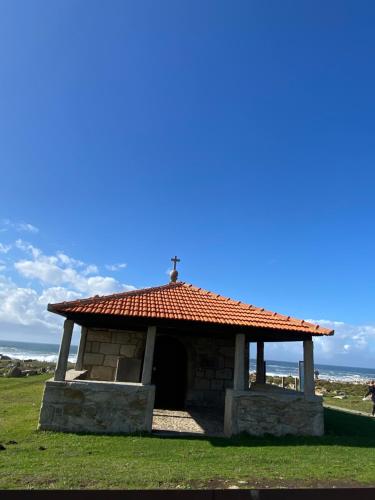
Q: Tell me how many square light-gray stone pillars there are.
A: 6